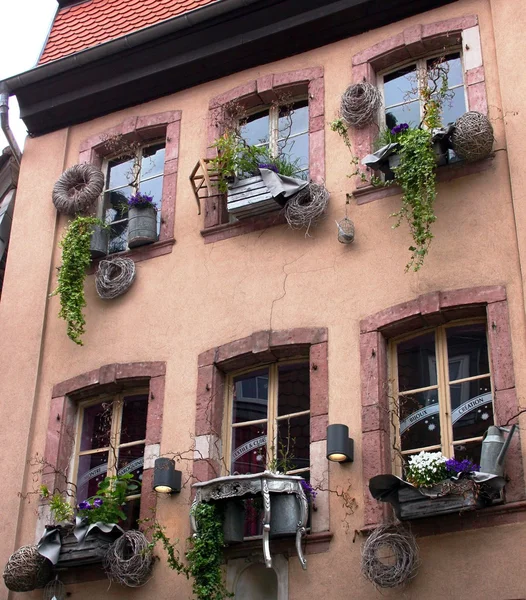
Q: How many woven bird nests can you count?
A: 8